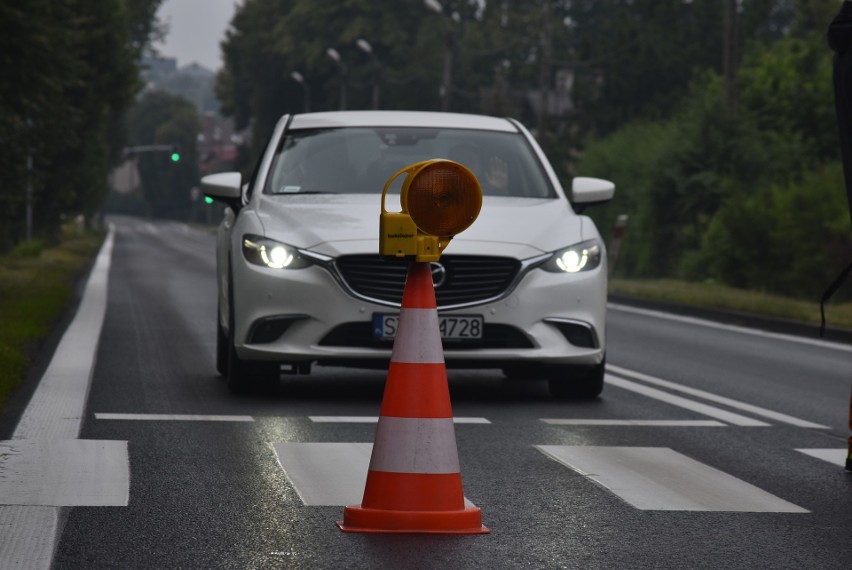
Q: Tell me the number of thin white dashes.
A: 3